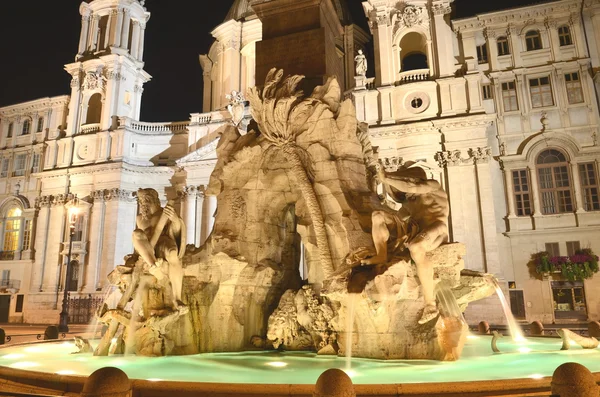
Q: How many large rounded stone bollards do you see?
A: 3